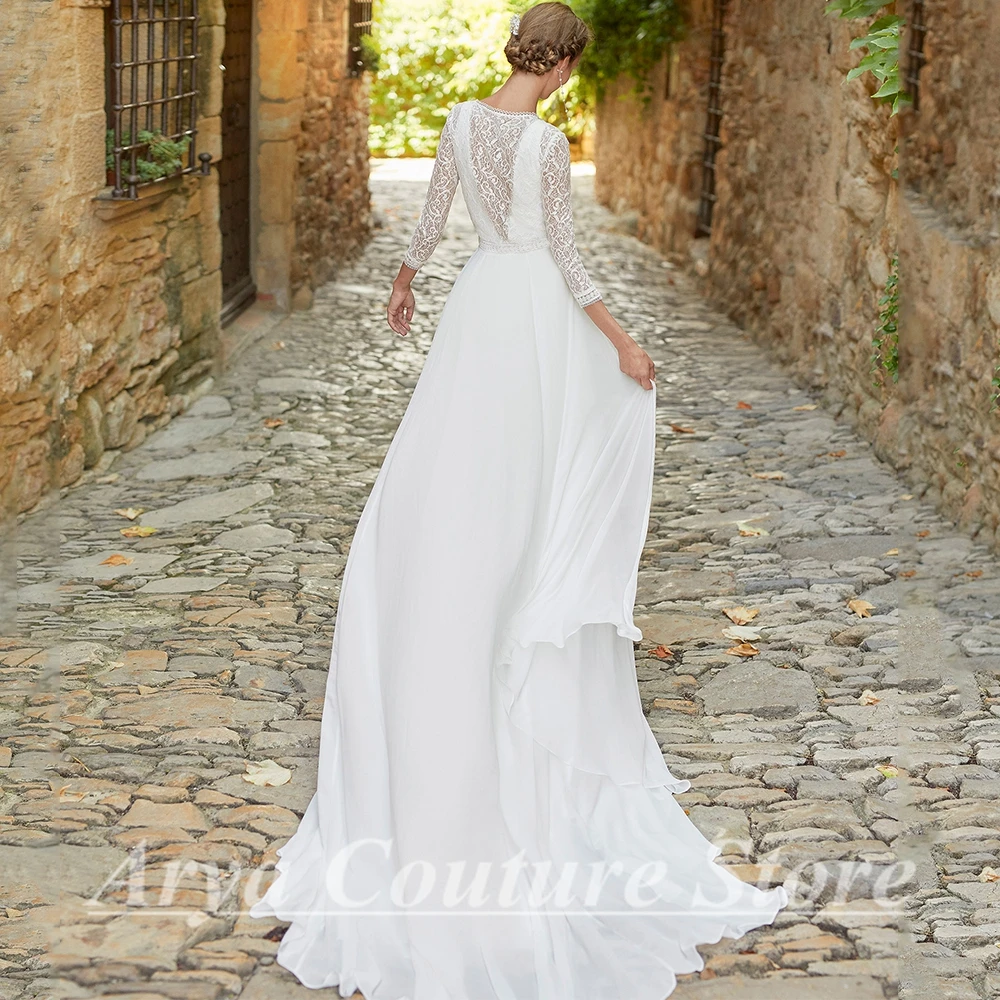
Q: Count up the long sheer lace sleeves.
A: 2